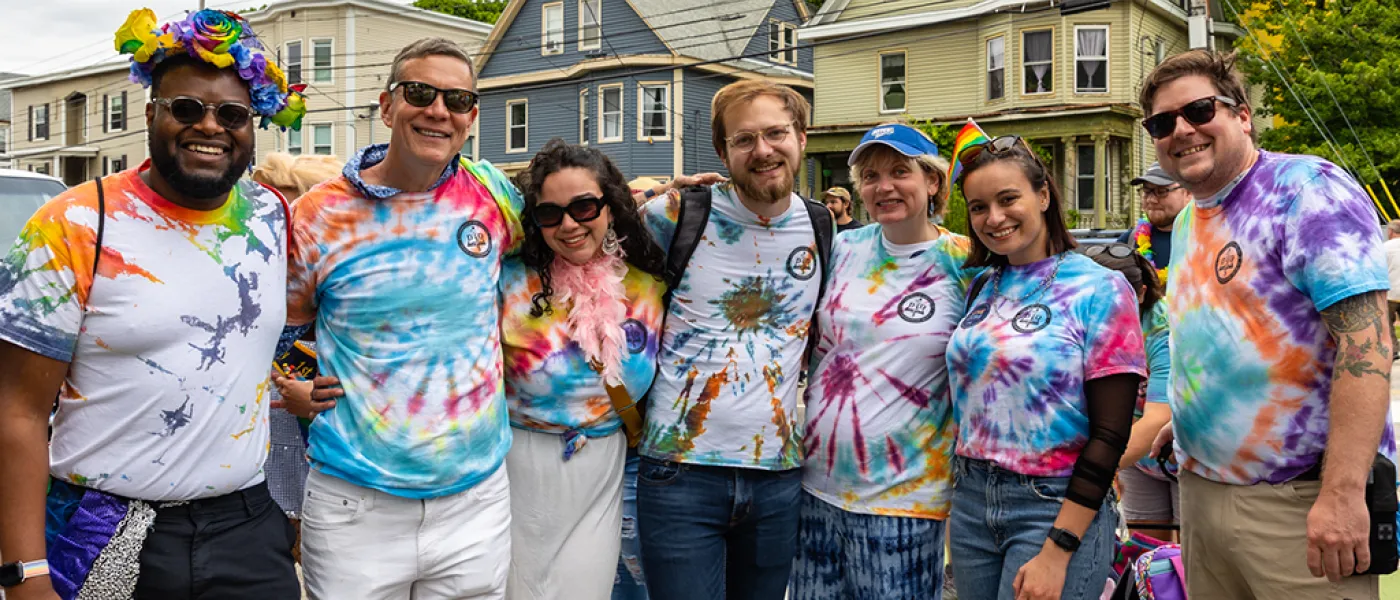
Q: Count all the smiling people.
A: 7